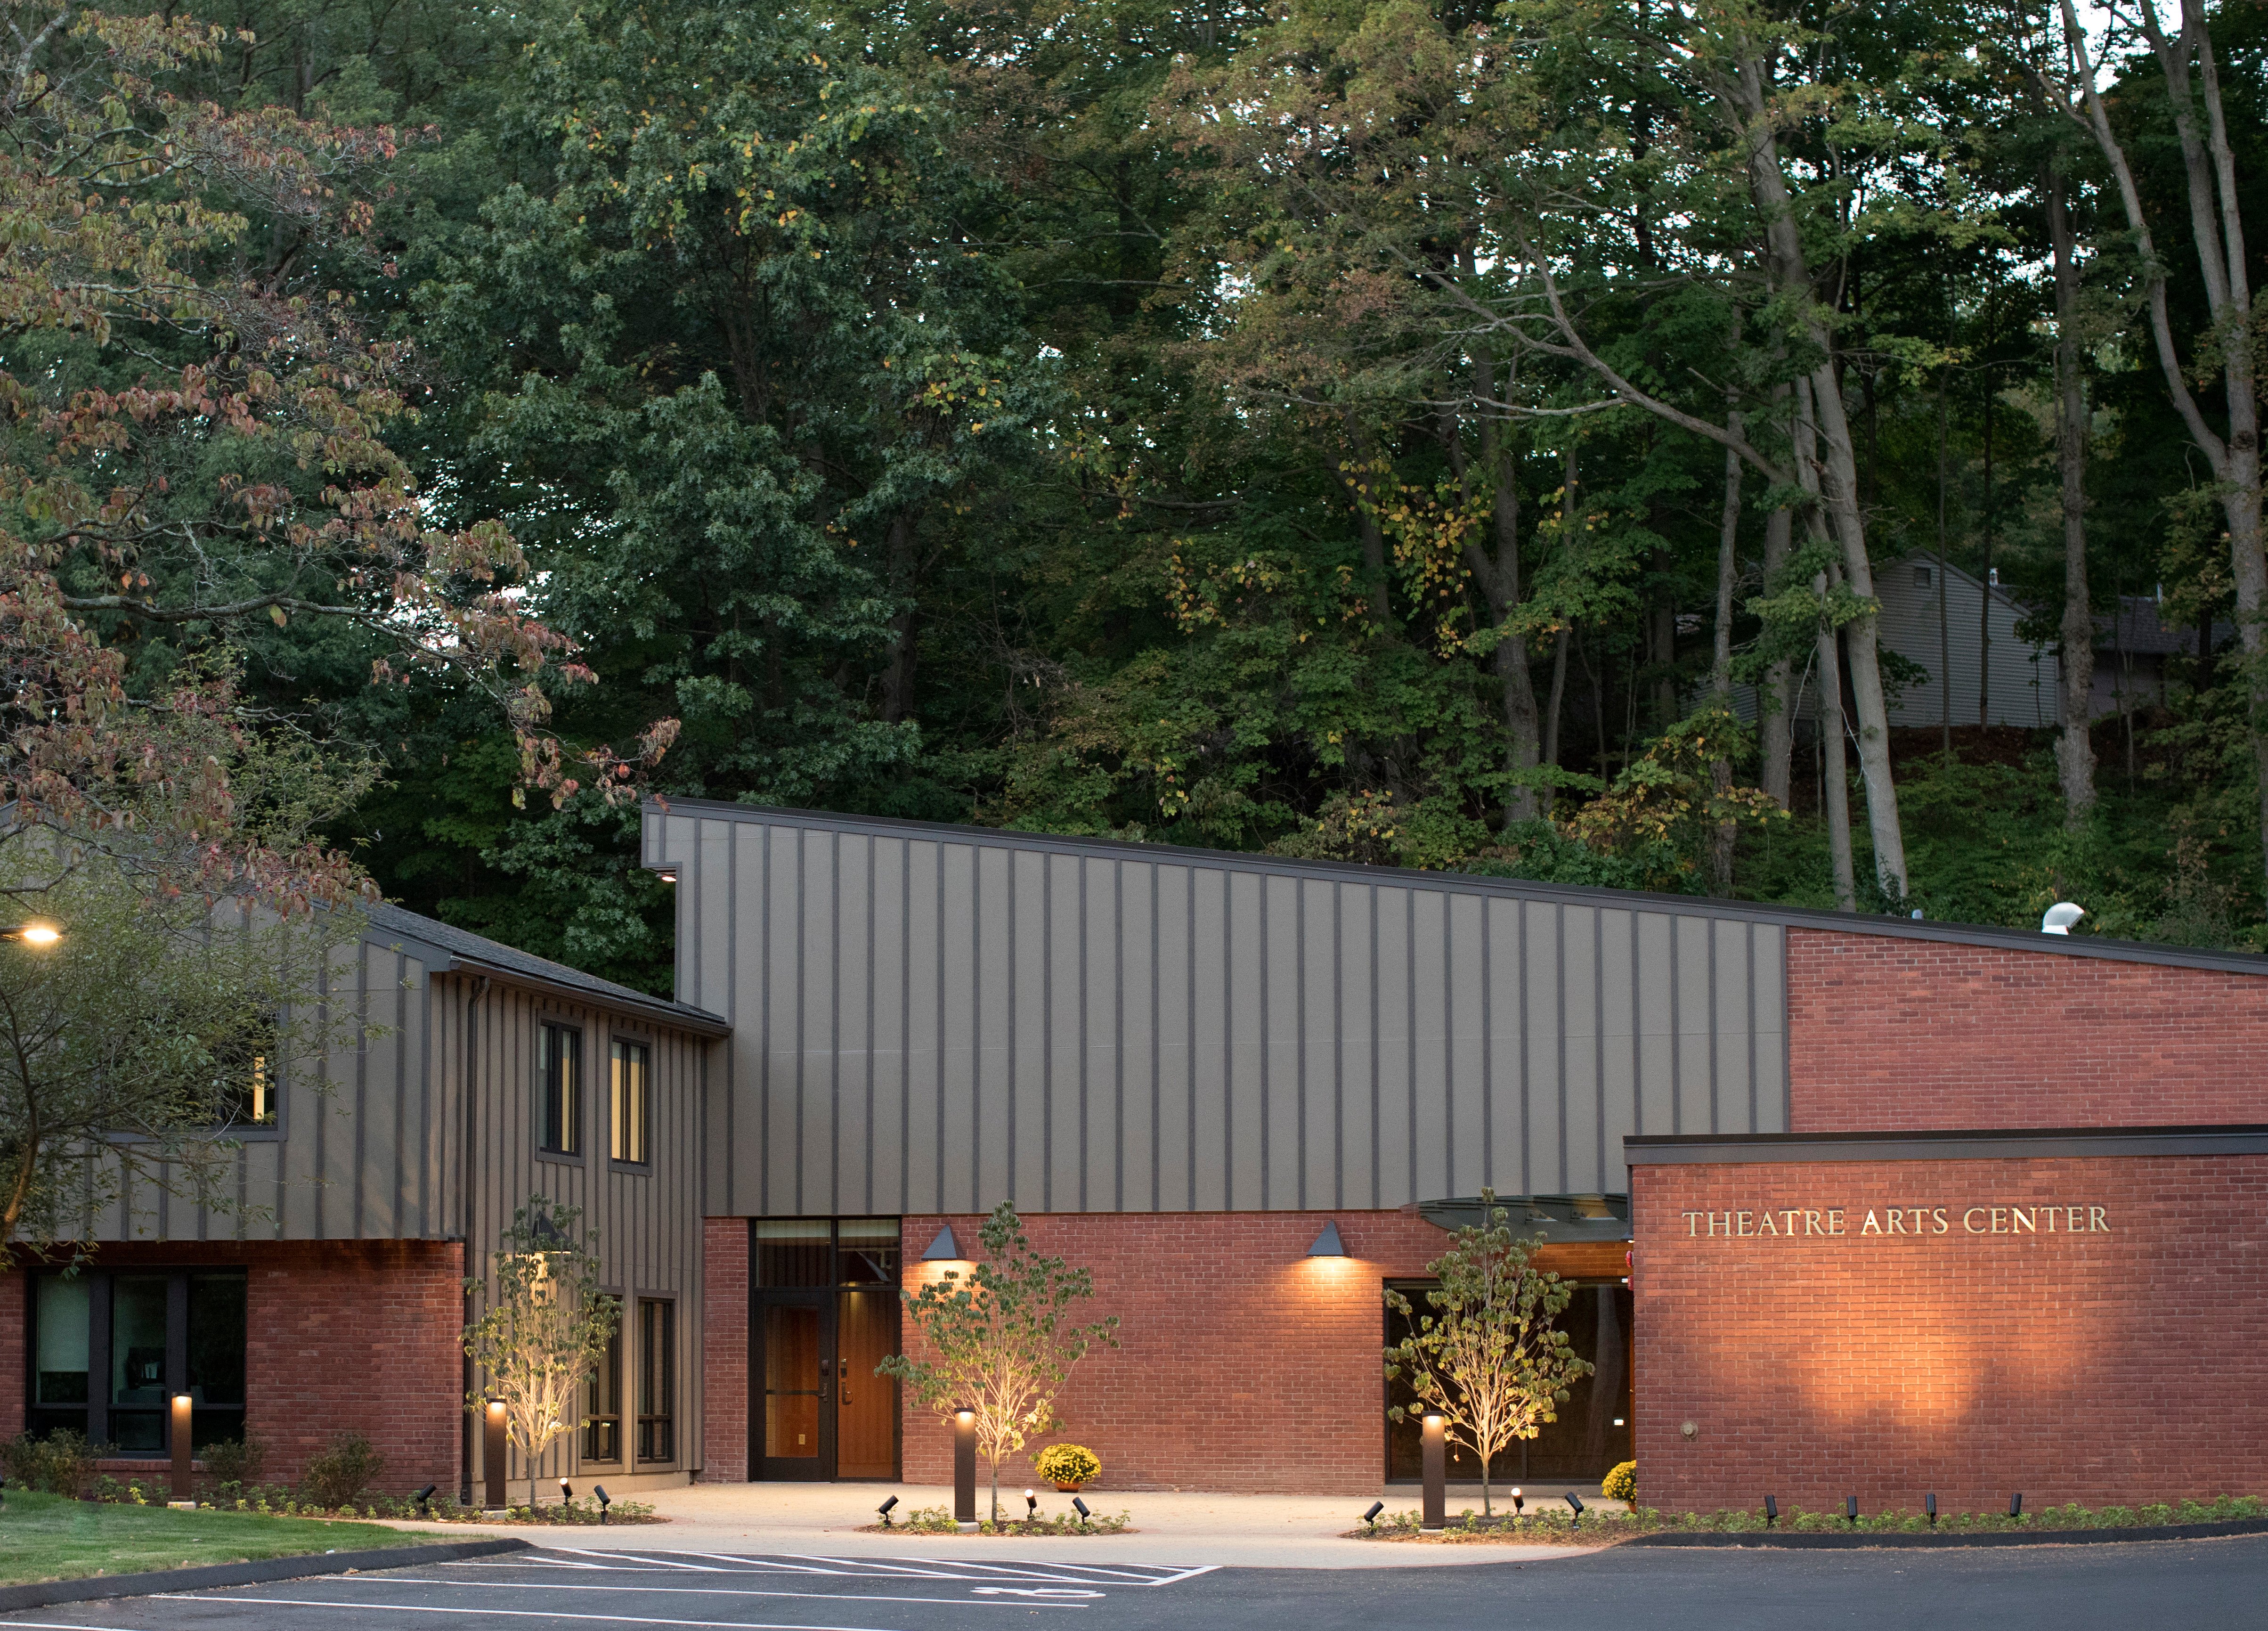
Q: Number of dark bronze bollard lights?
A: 4